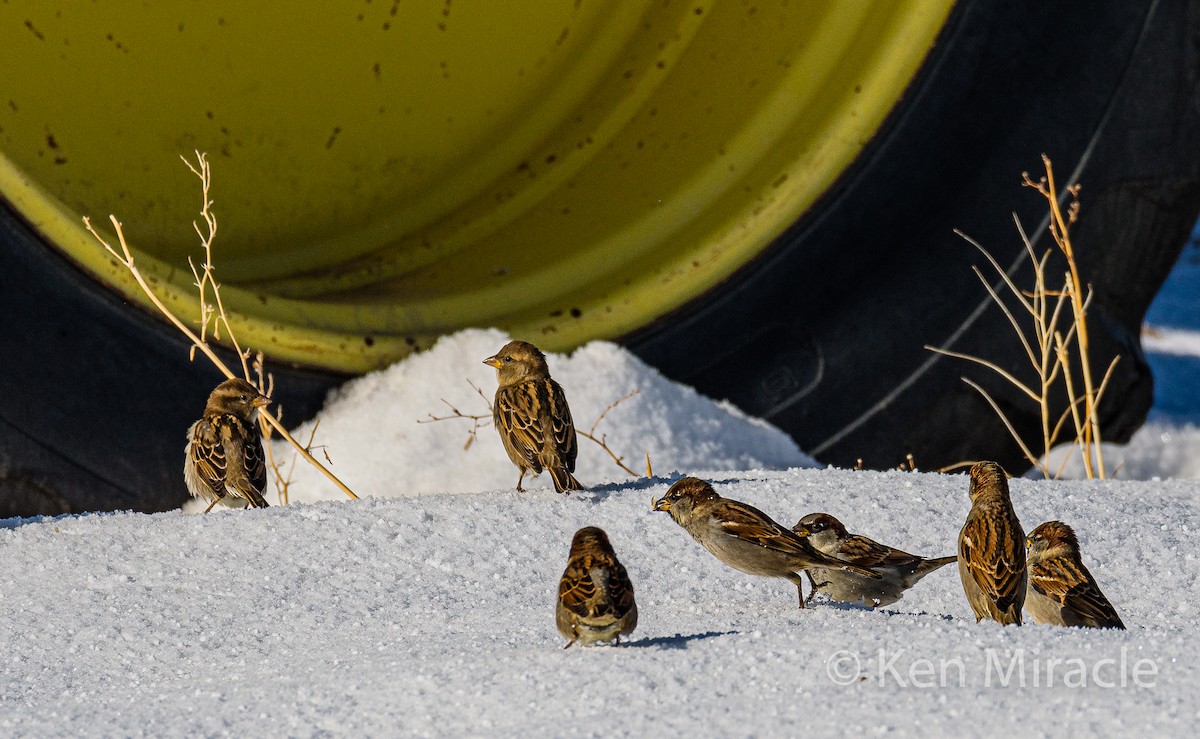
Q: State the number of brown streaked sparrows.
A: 7